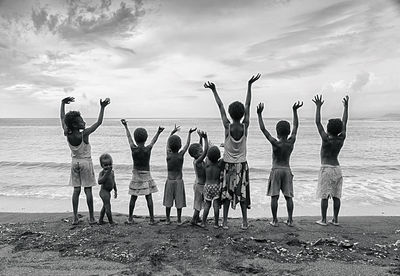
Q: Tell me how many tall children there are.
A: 4